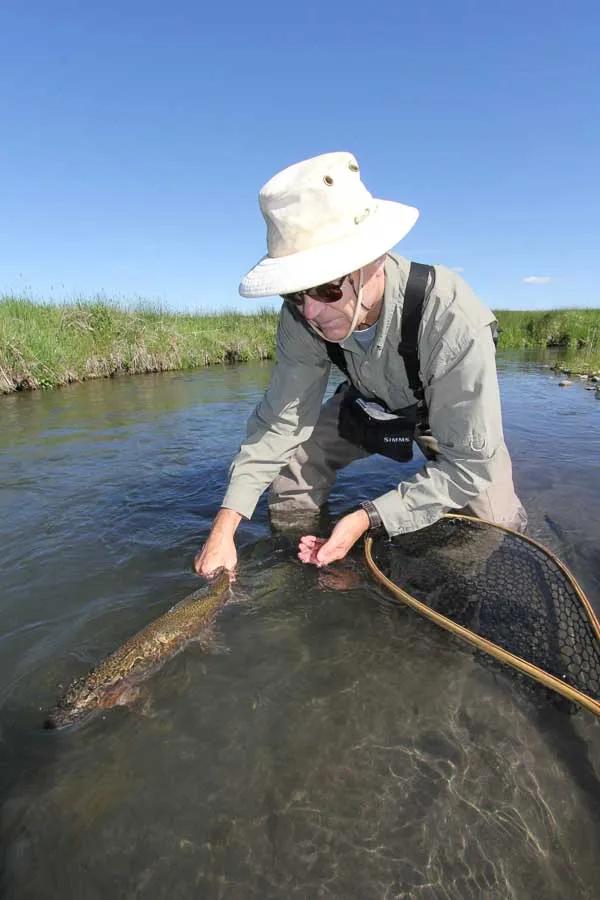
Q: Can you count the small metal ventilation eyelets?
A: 2